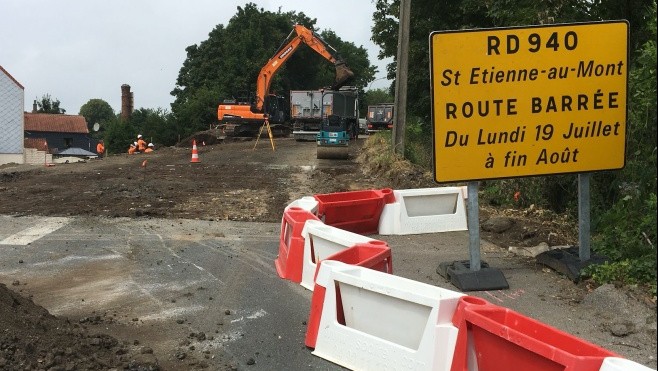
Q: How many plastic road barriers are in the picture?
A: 9